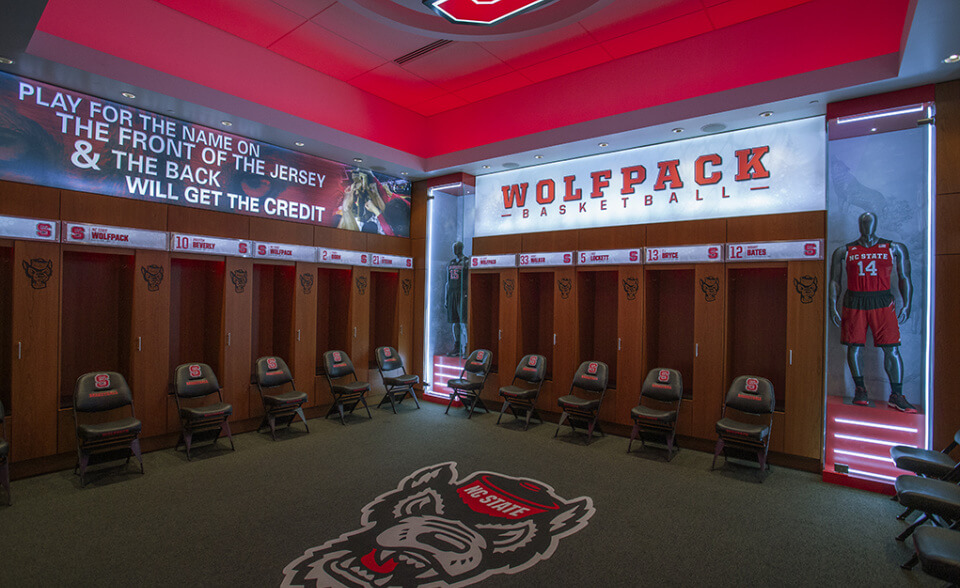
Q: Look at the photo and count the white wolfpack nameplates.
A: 3